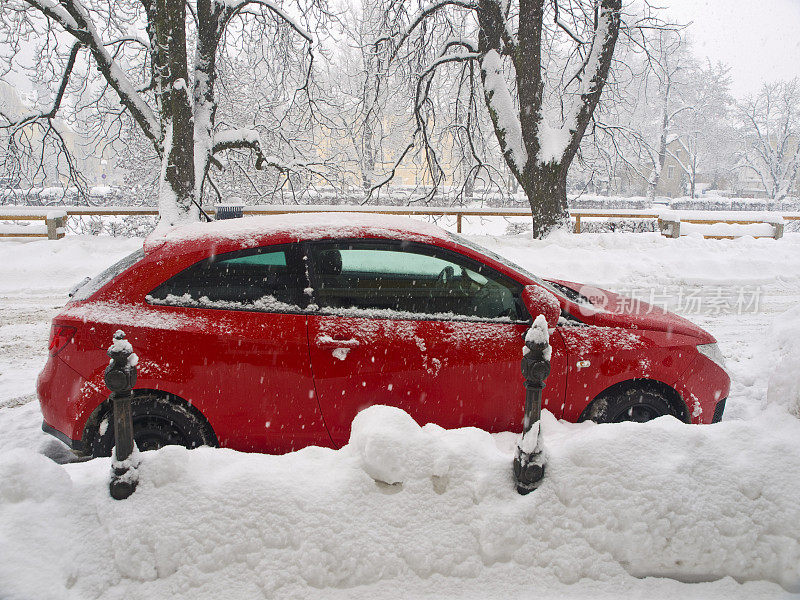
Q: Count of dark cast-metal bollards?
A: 2